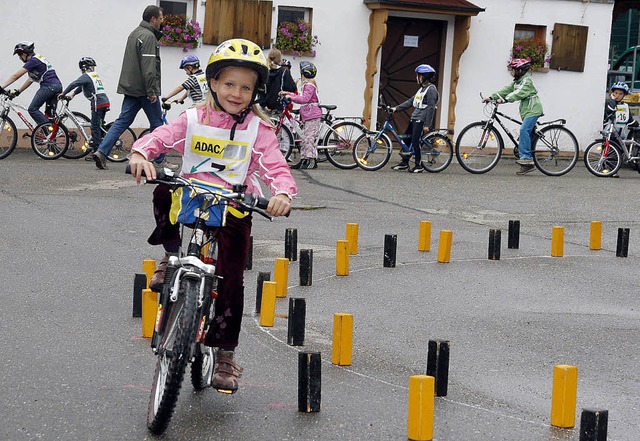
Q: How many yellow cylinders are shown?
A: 13